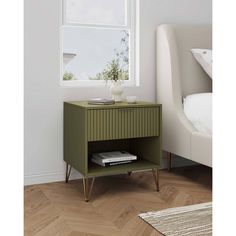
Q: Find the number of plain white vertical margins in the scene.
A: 2